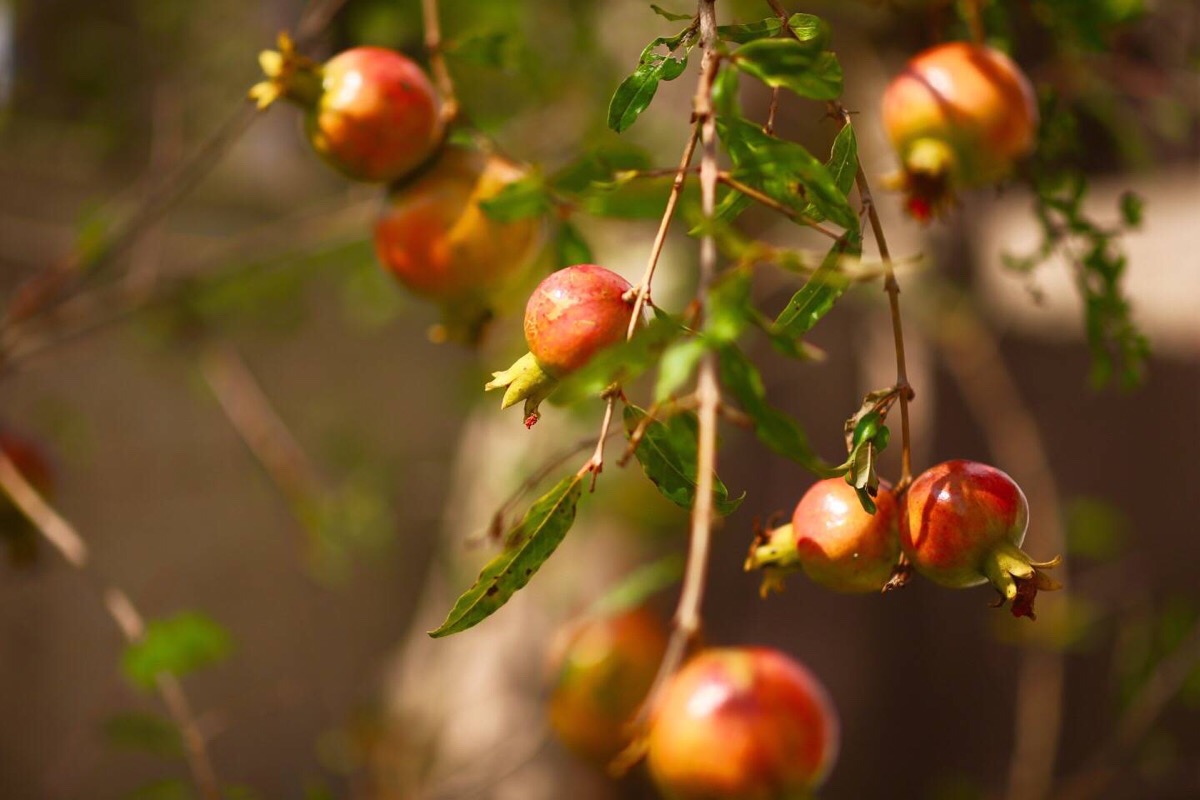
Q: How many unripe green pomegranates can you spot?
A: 0